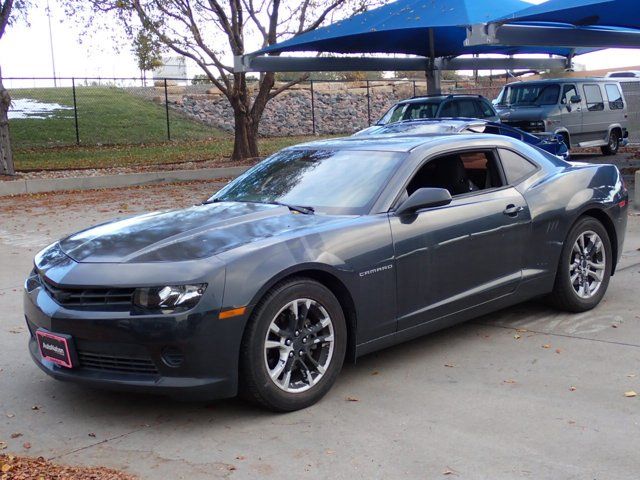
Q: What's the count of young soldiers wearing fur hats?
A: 0